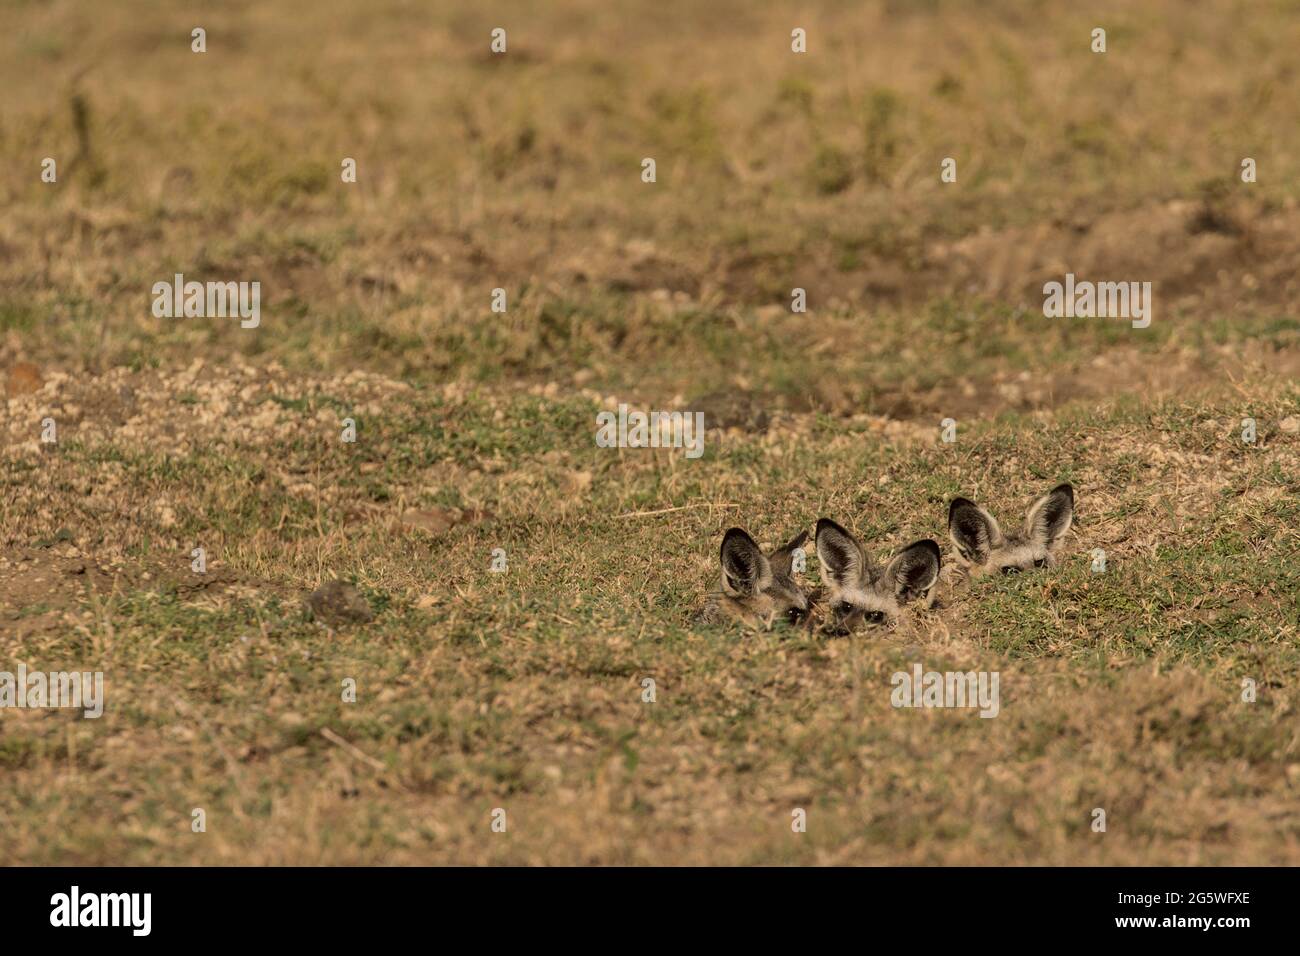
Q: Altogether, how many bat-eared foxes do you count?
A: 3